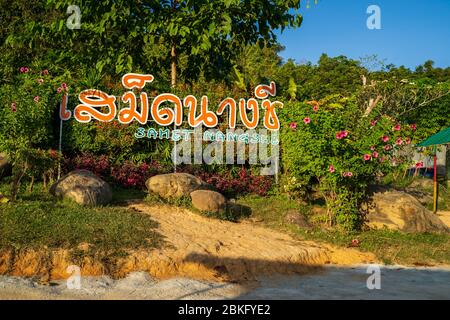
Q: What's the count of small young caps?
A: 0